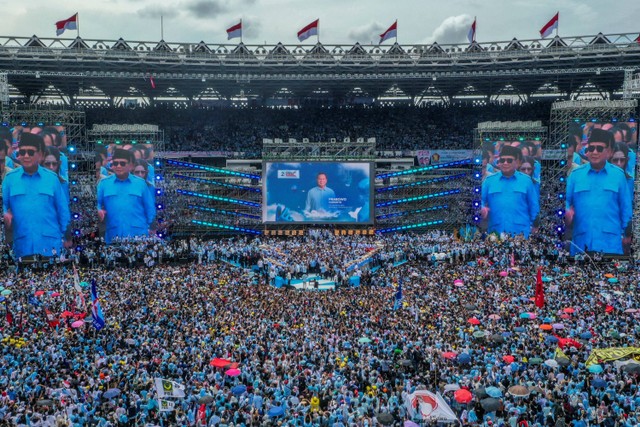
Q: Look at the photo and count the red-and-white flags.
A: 6